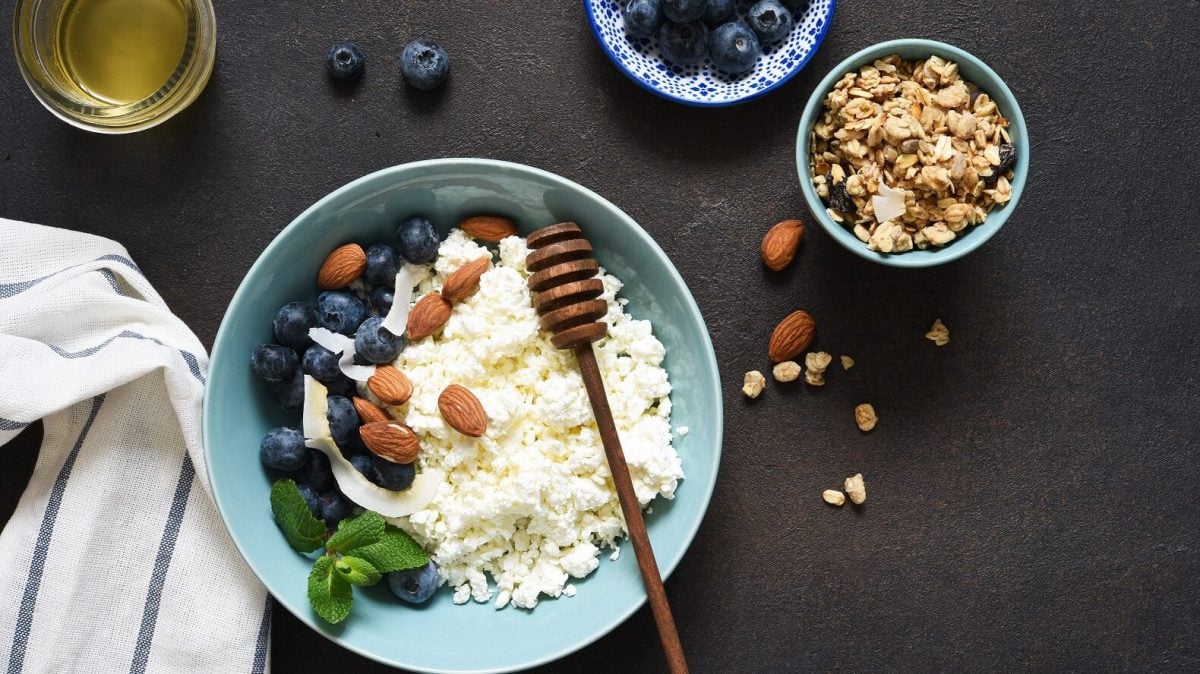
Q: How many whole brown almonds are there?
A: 10